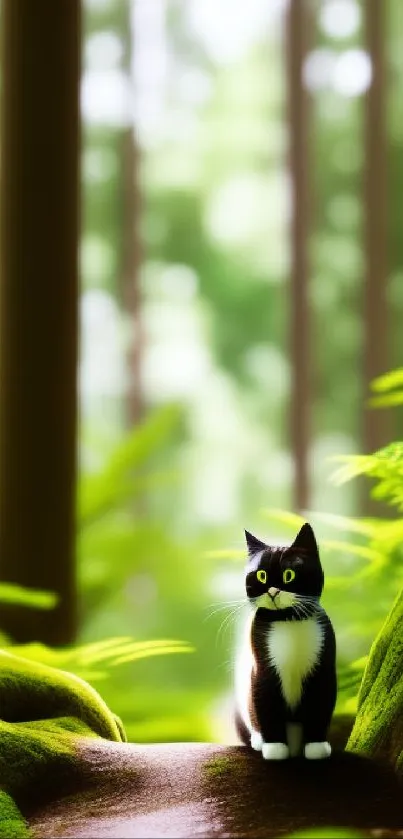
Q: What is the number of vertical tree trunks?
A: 4